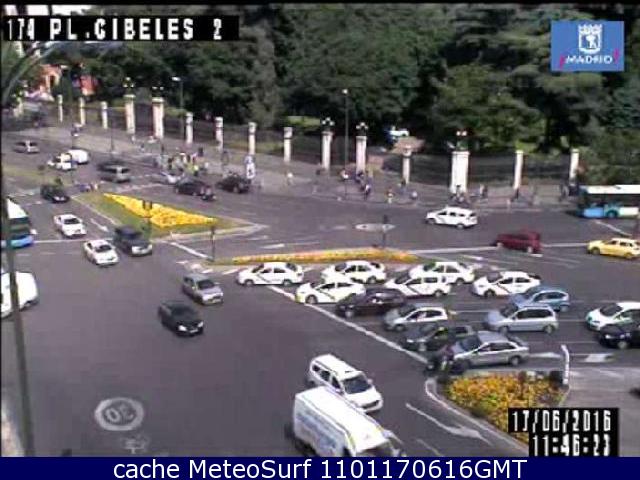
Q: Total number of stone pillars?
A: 15